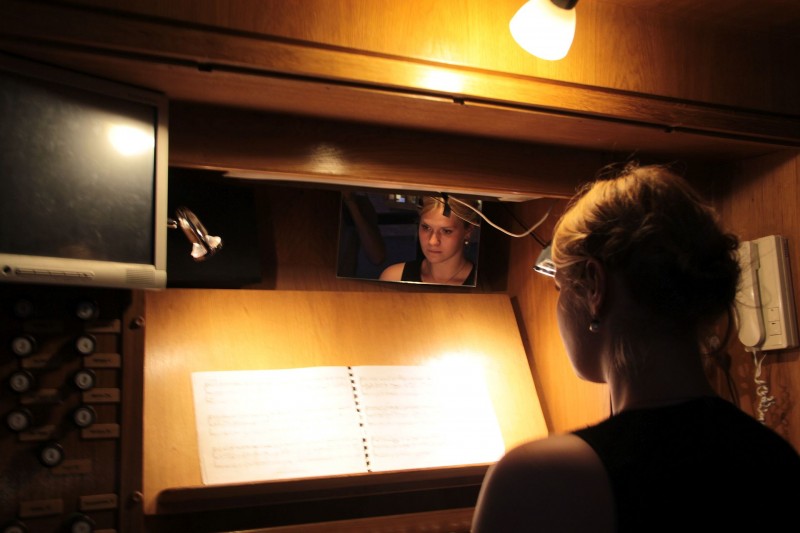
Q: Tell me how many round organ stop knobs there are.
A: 11